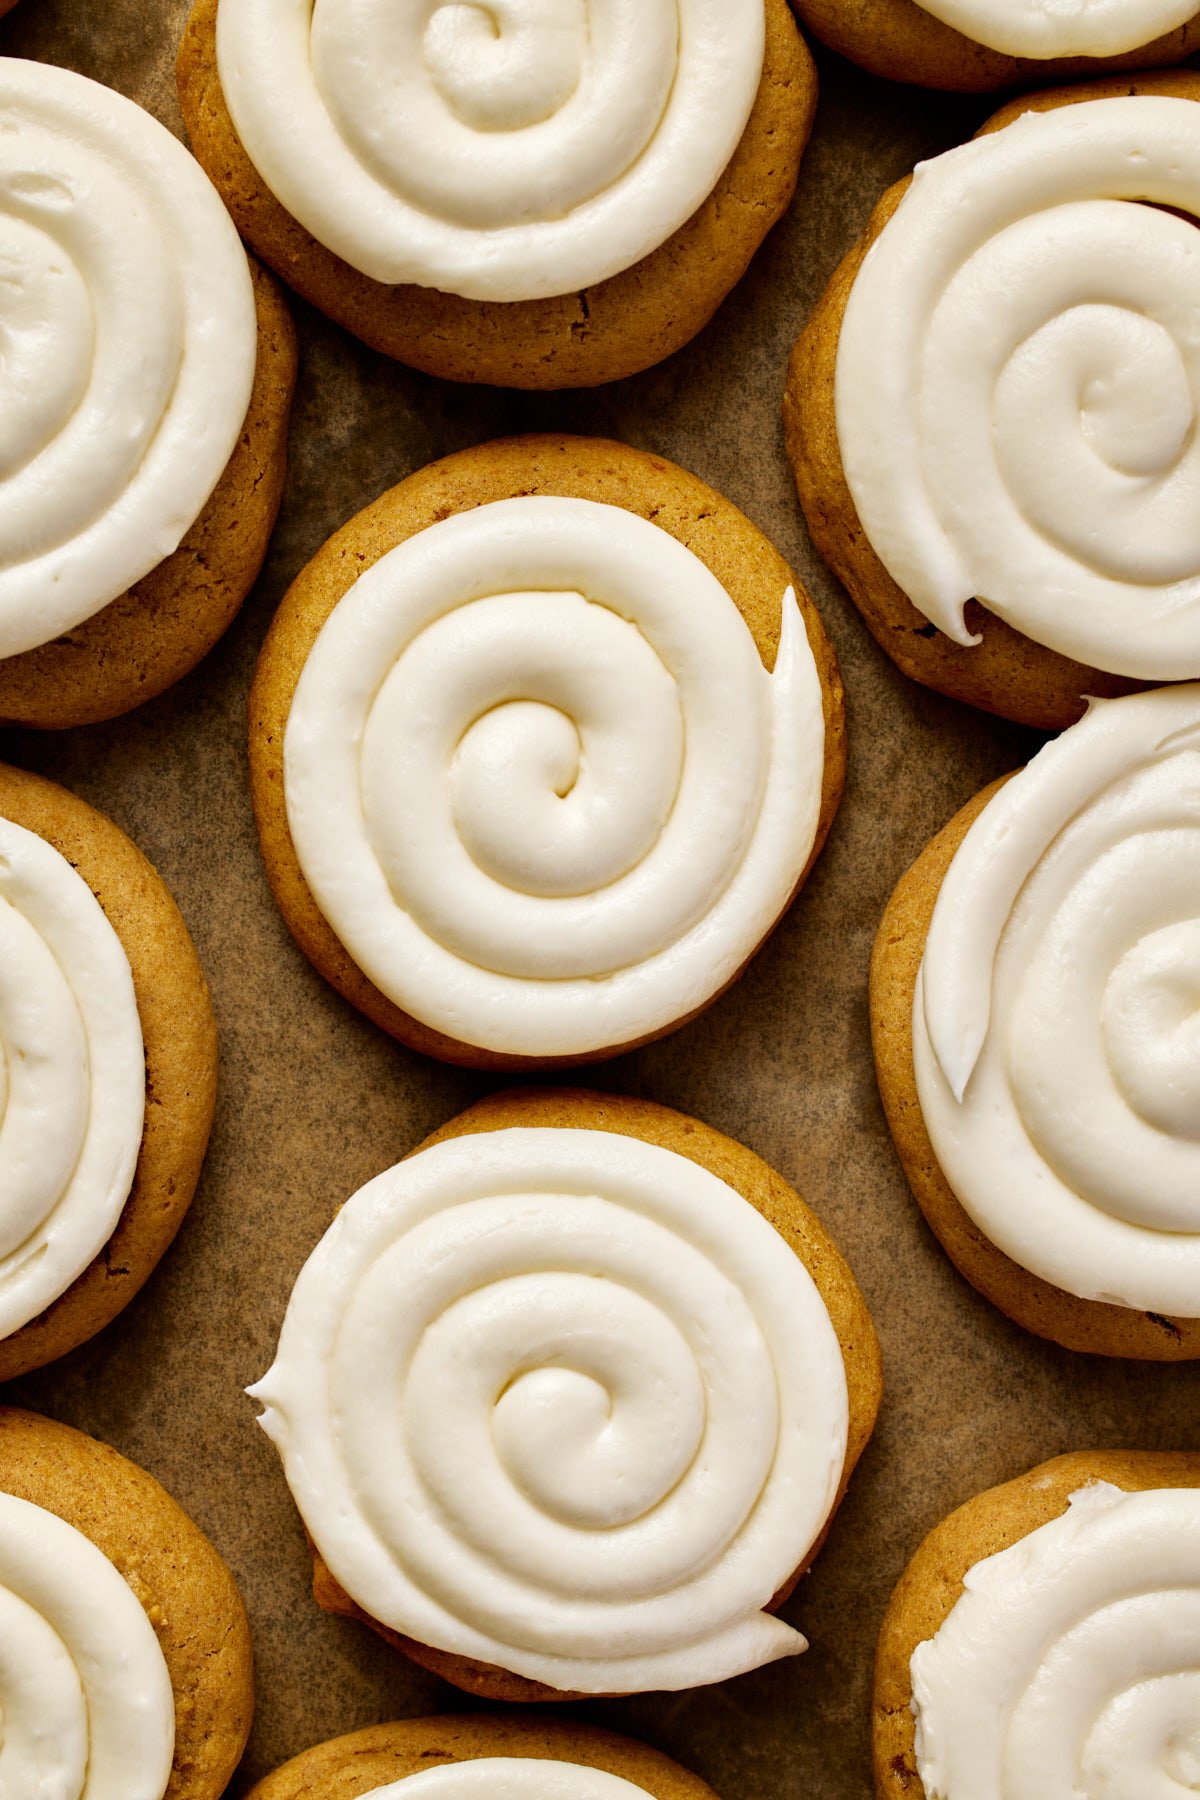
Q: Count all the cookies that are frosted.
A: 11